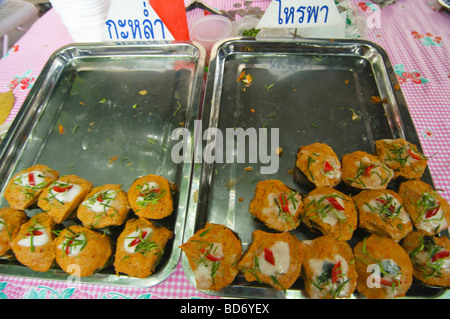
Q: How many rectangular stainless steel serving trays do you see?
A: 2